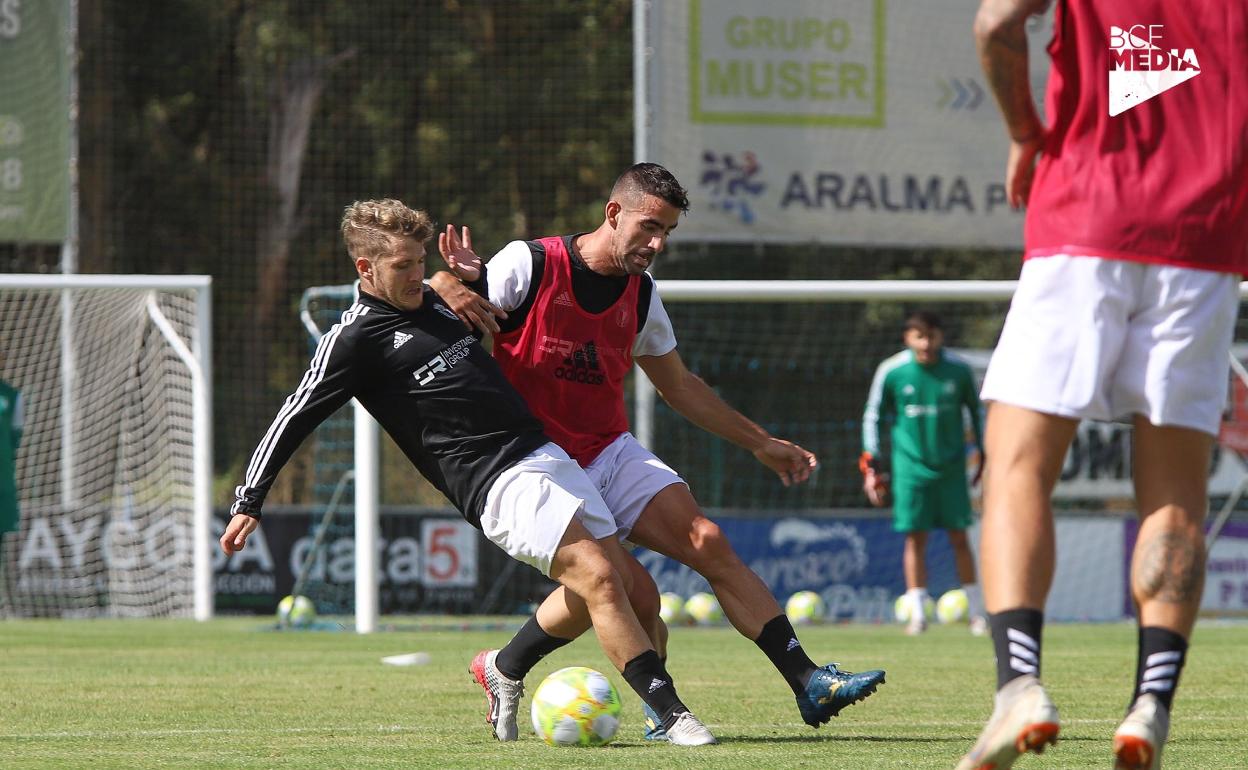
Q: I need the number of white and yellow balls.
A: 7